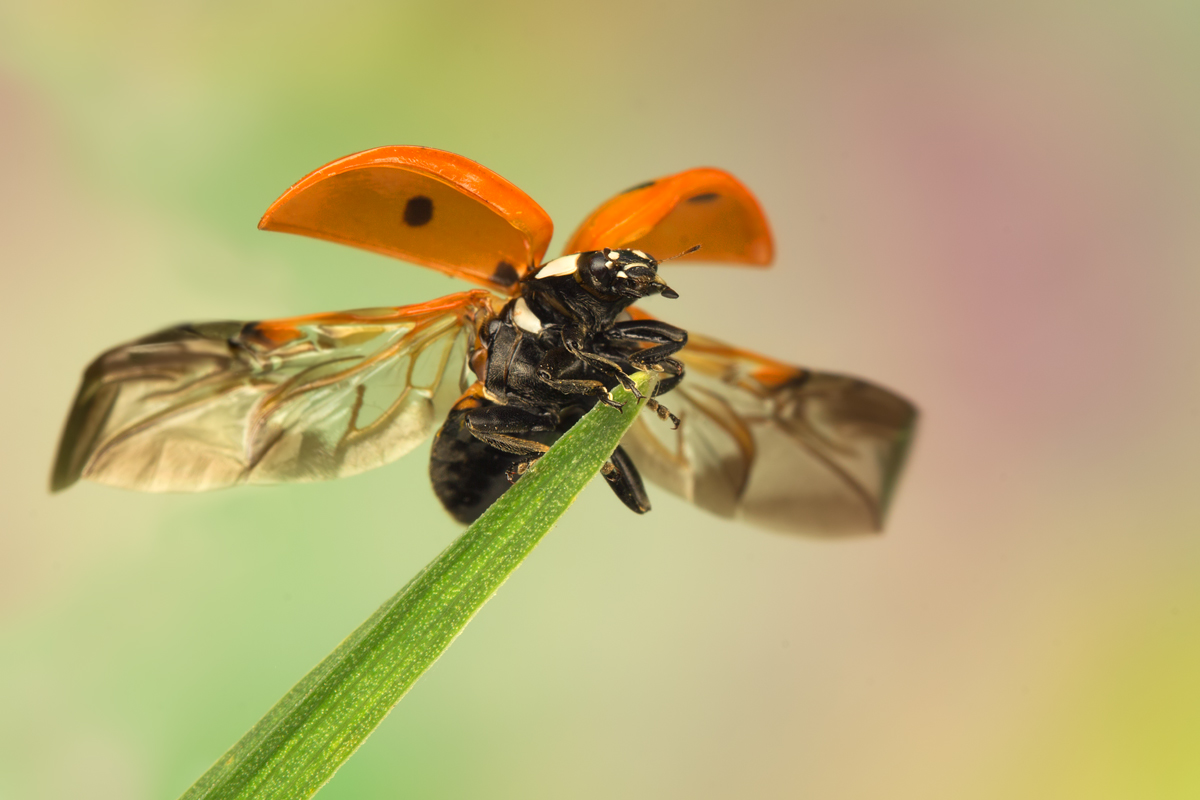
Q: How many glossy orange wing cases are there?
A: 2